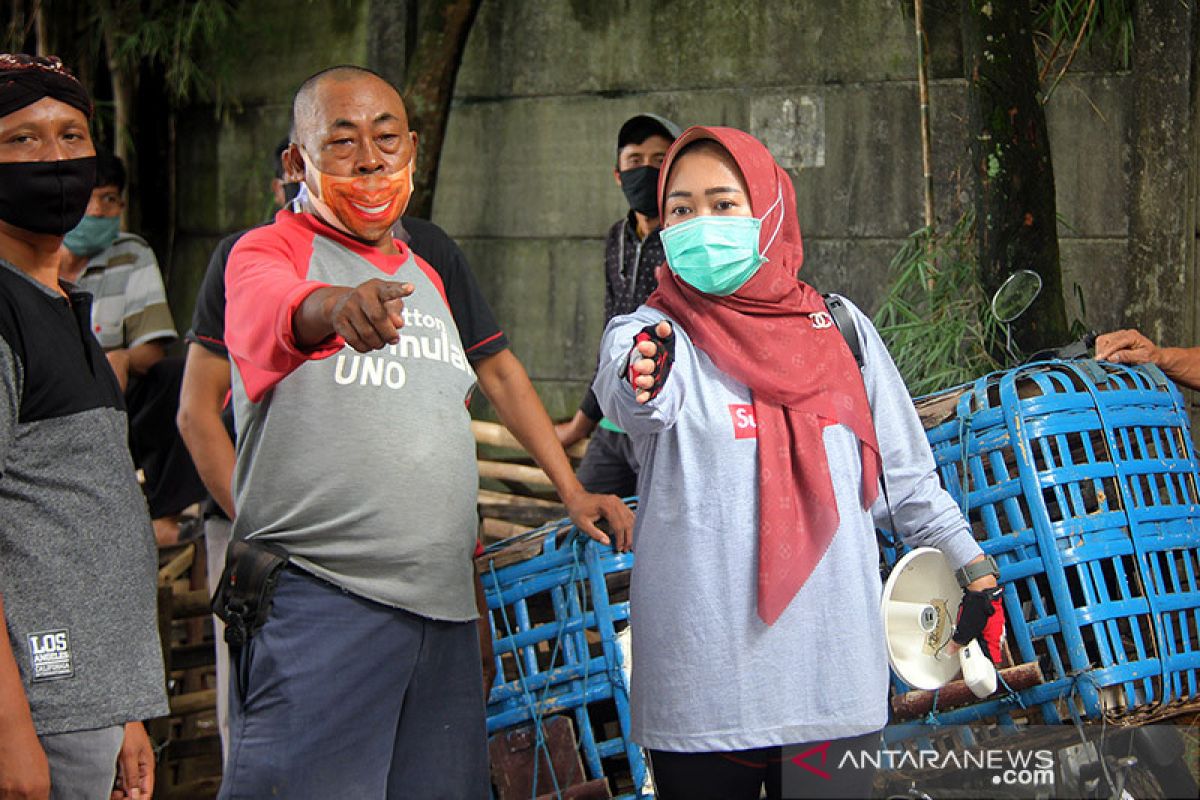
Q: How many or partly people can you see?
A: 7